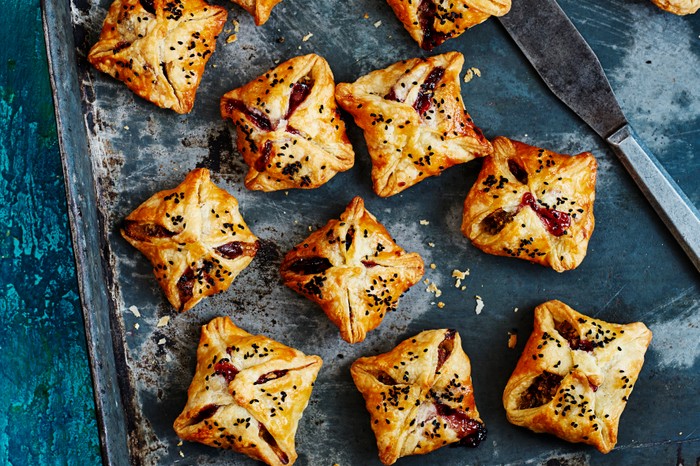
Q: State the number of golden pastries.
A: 12